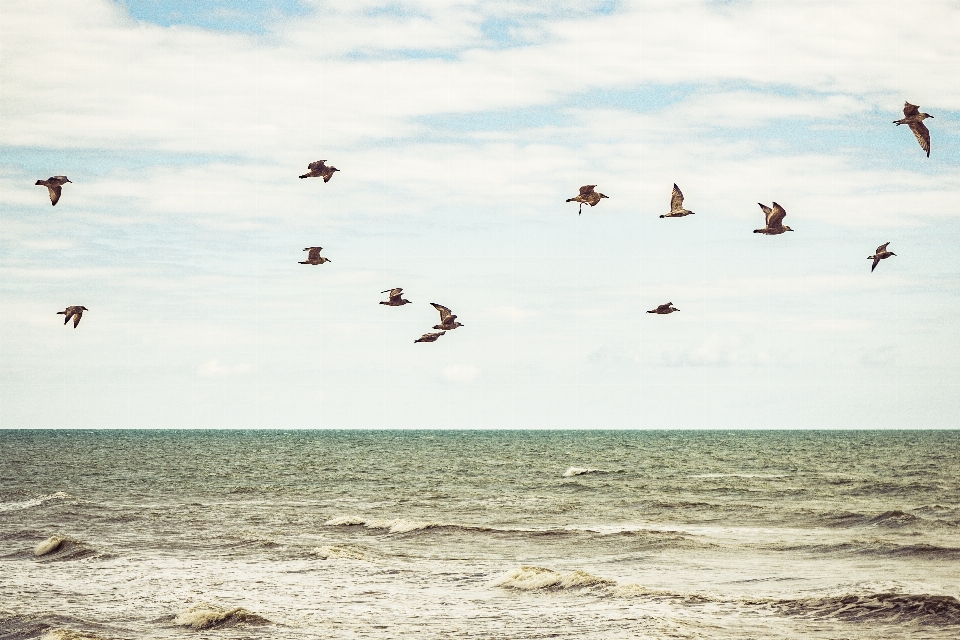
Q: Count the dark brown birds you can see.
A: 13